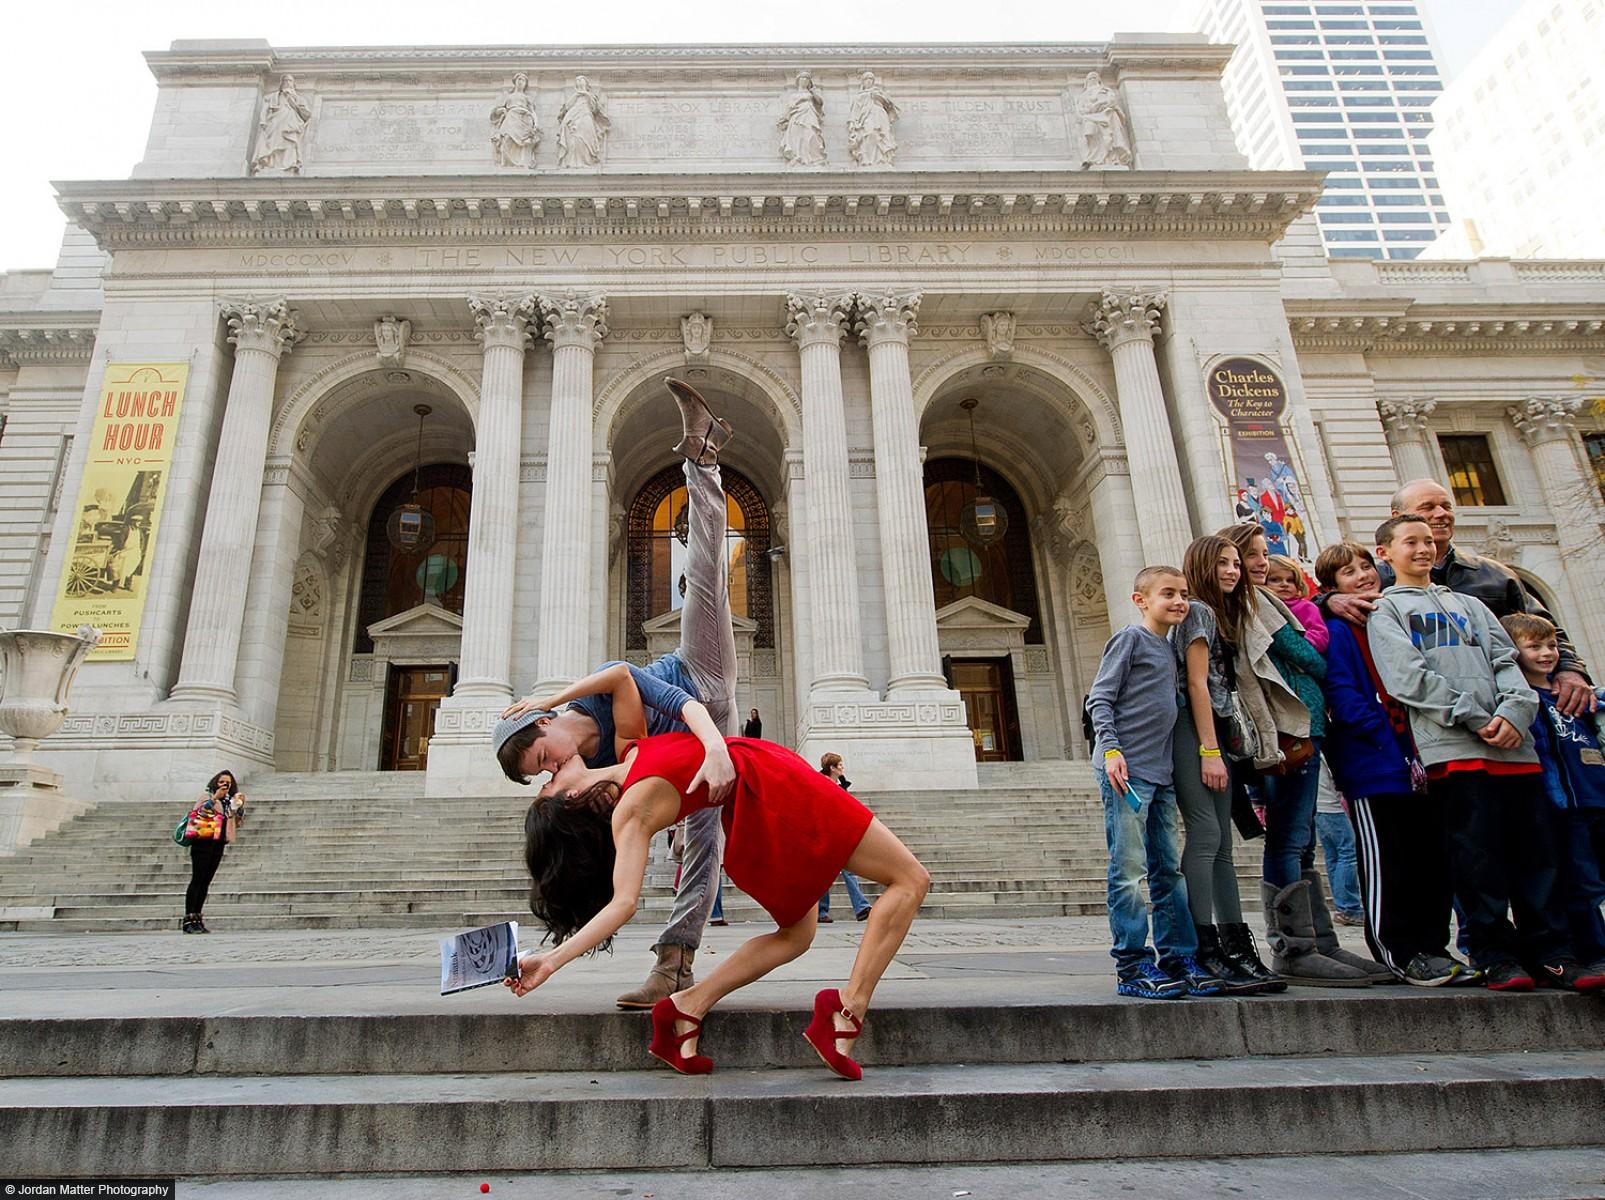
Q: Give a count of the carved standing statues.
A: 6